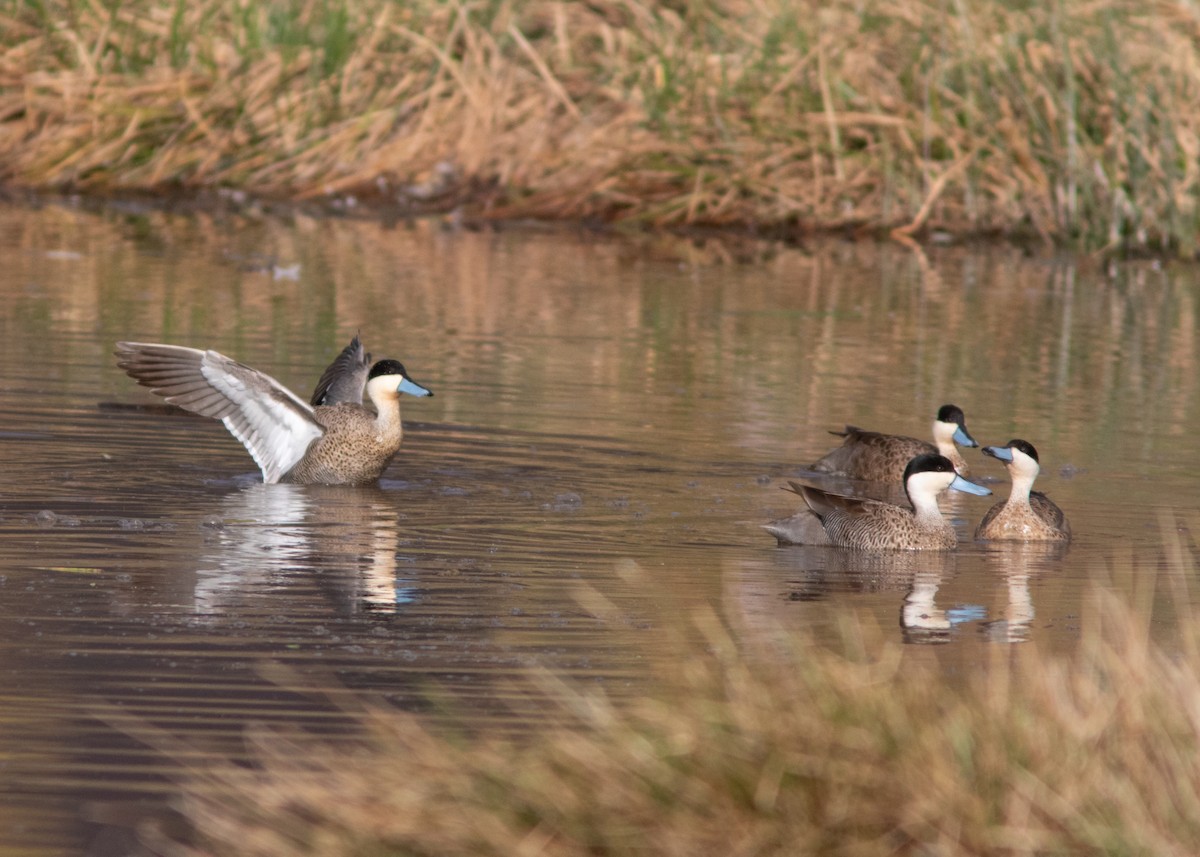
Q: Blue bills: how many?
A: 4